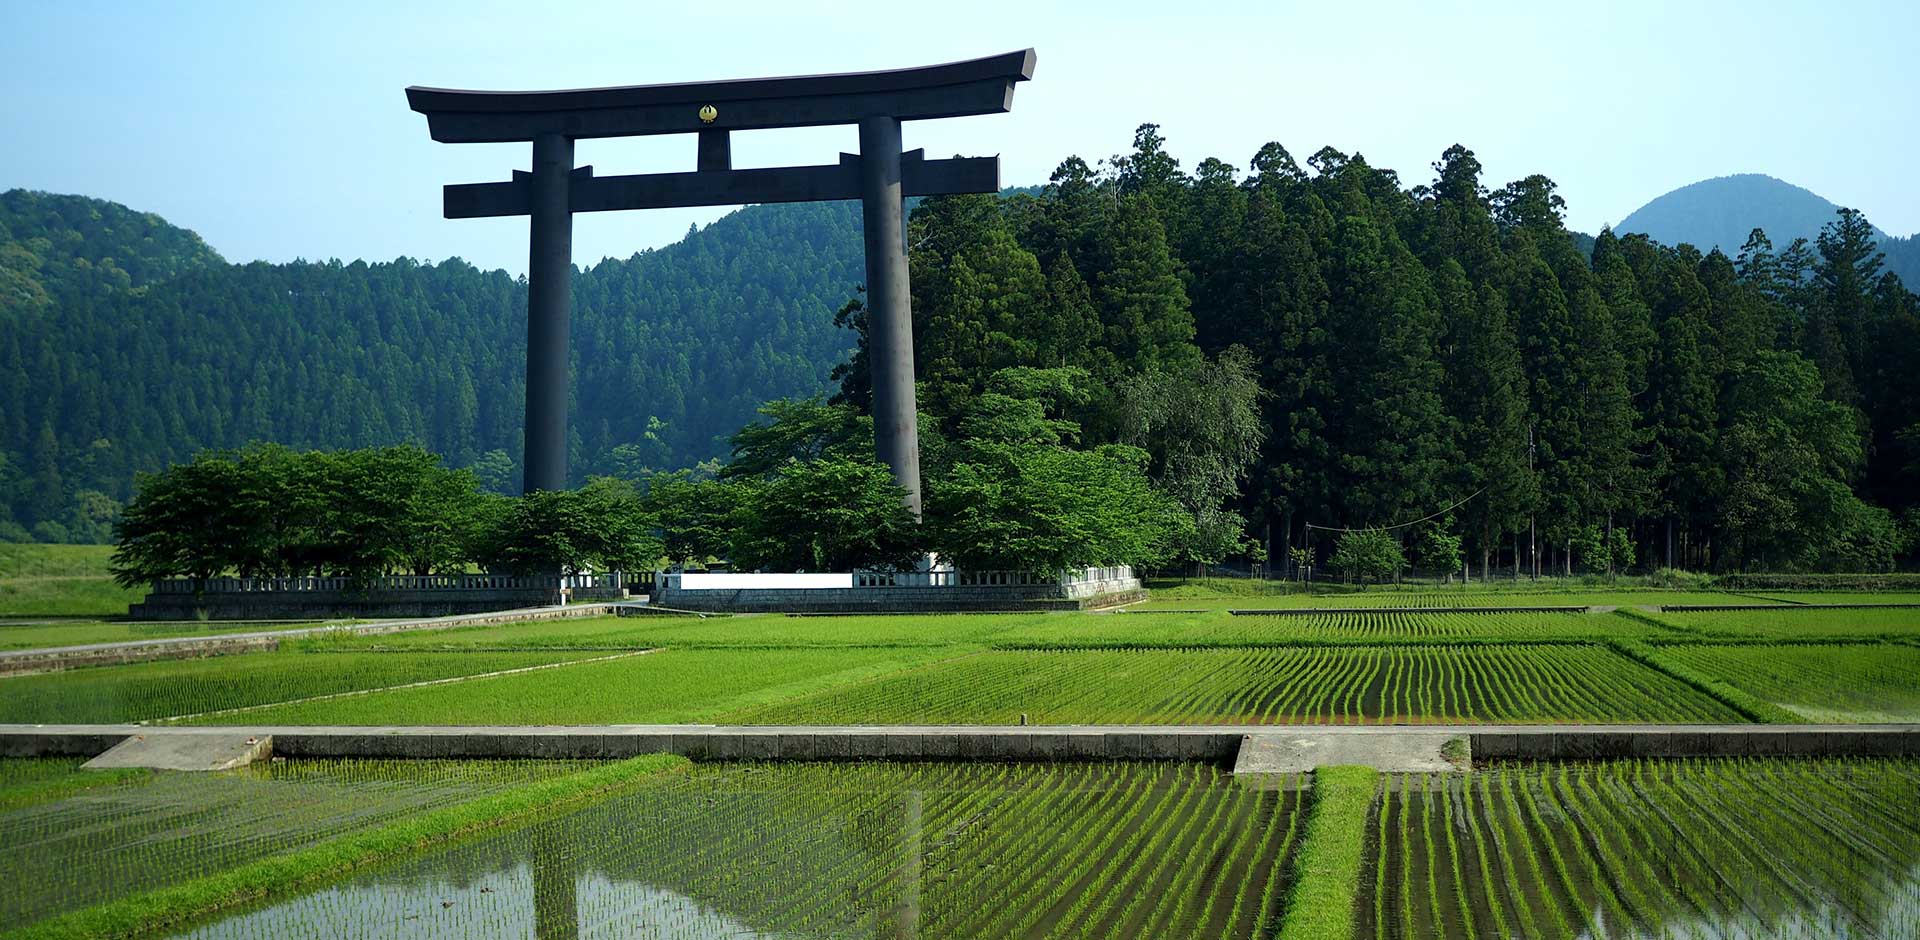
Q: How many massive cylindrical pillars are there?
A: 2